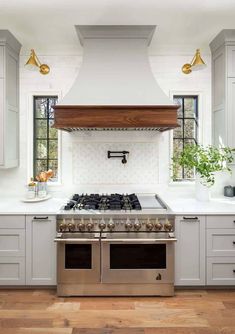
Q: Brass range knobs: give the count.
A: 11